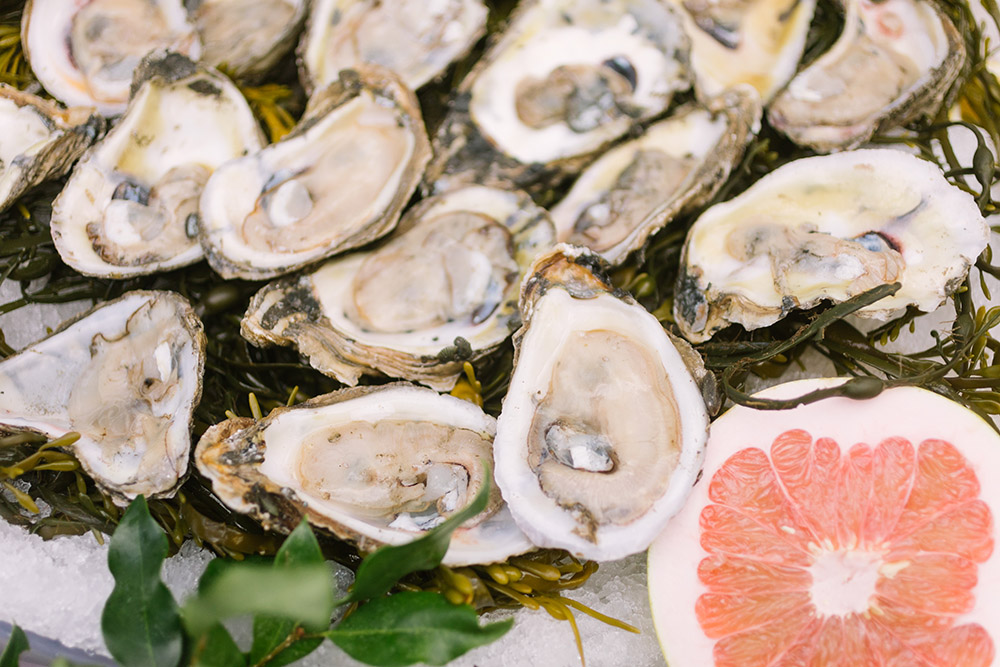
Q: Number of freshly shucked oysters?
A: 15